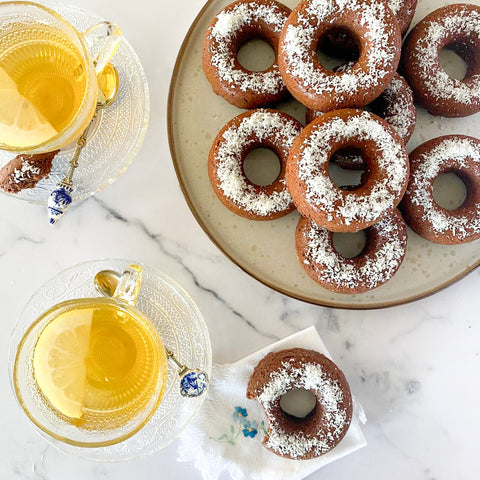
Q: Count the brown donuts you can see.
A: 10